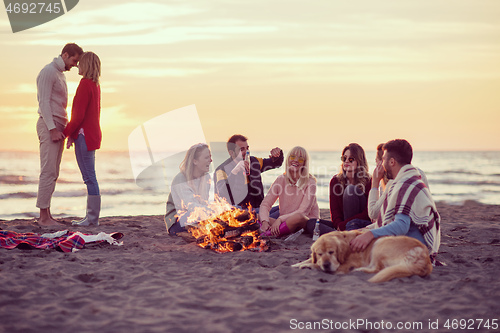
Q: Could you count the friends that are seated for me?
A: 6